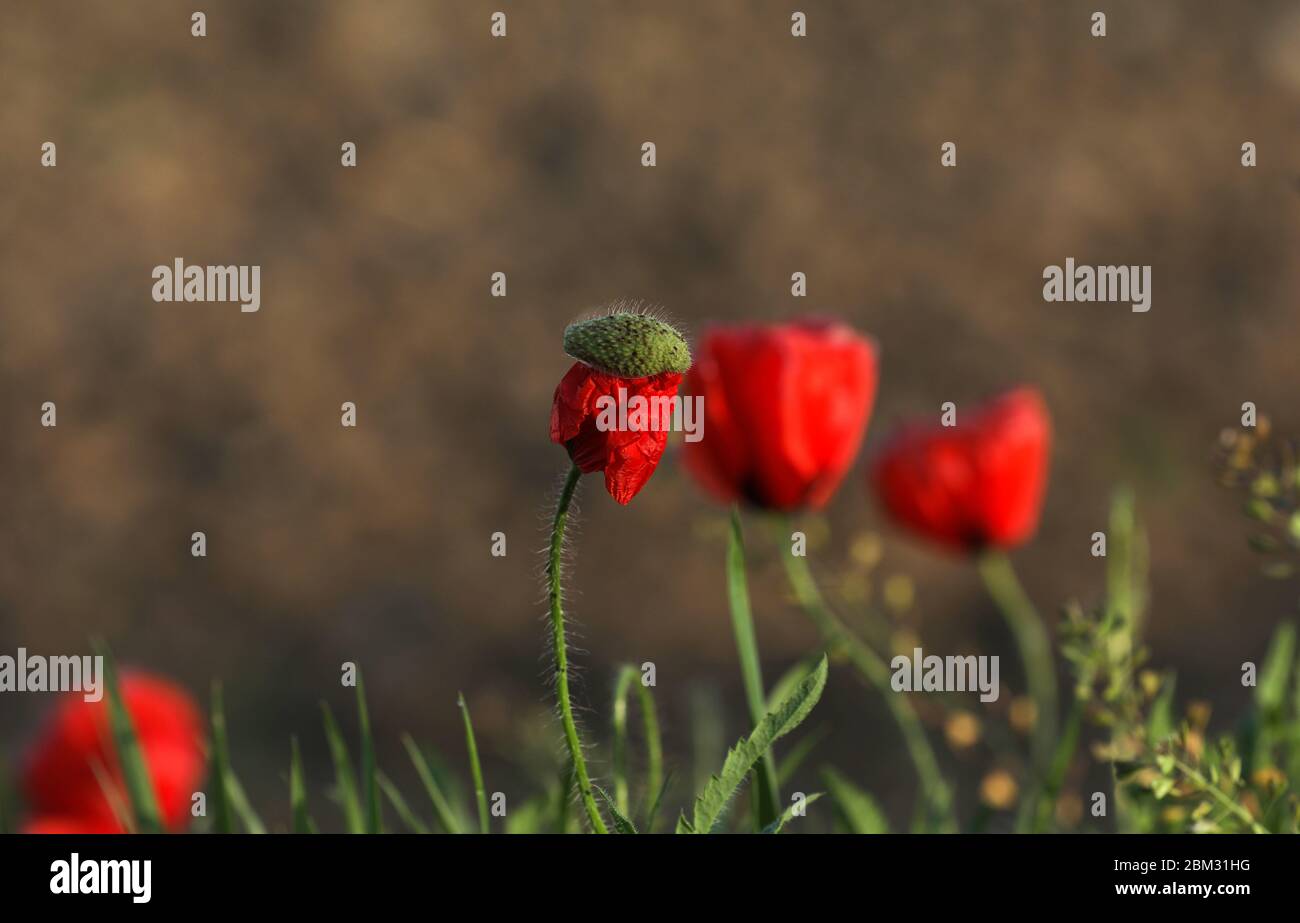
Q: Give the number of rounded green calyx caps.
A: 1